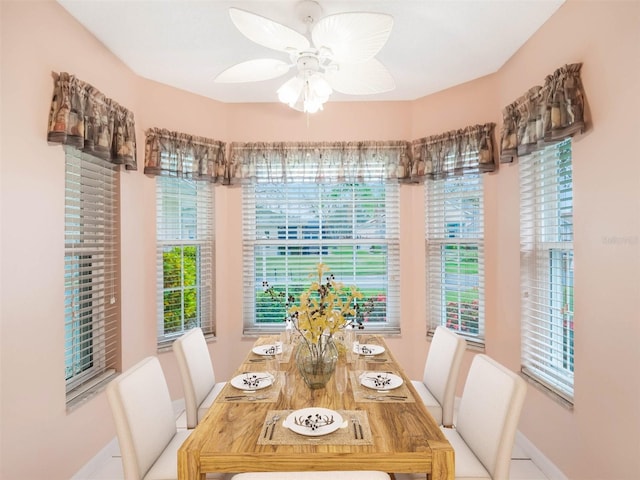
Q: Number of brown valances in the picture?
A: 5